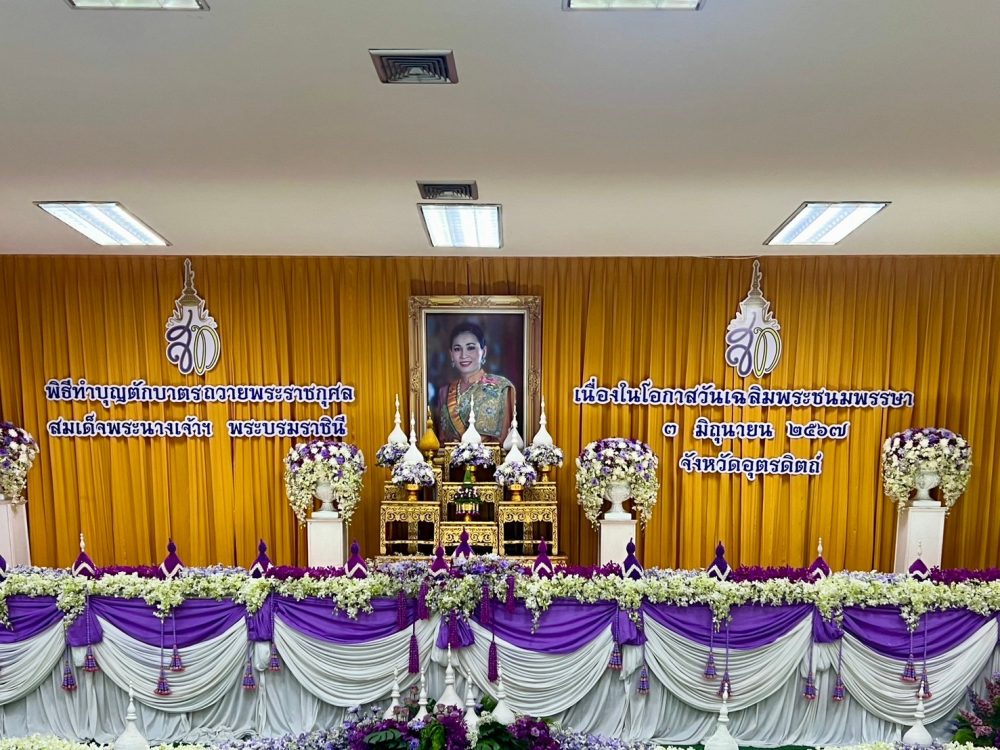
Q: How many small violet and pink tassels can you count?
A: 14